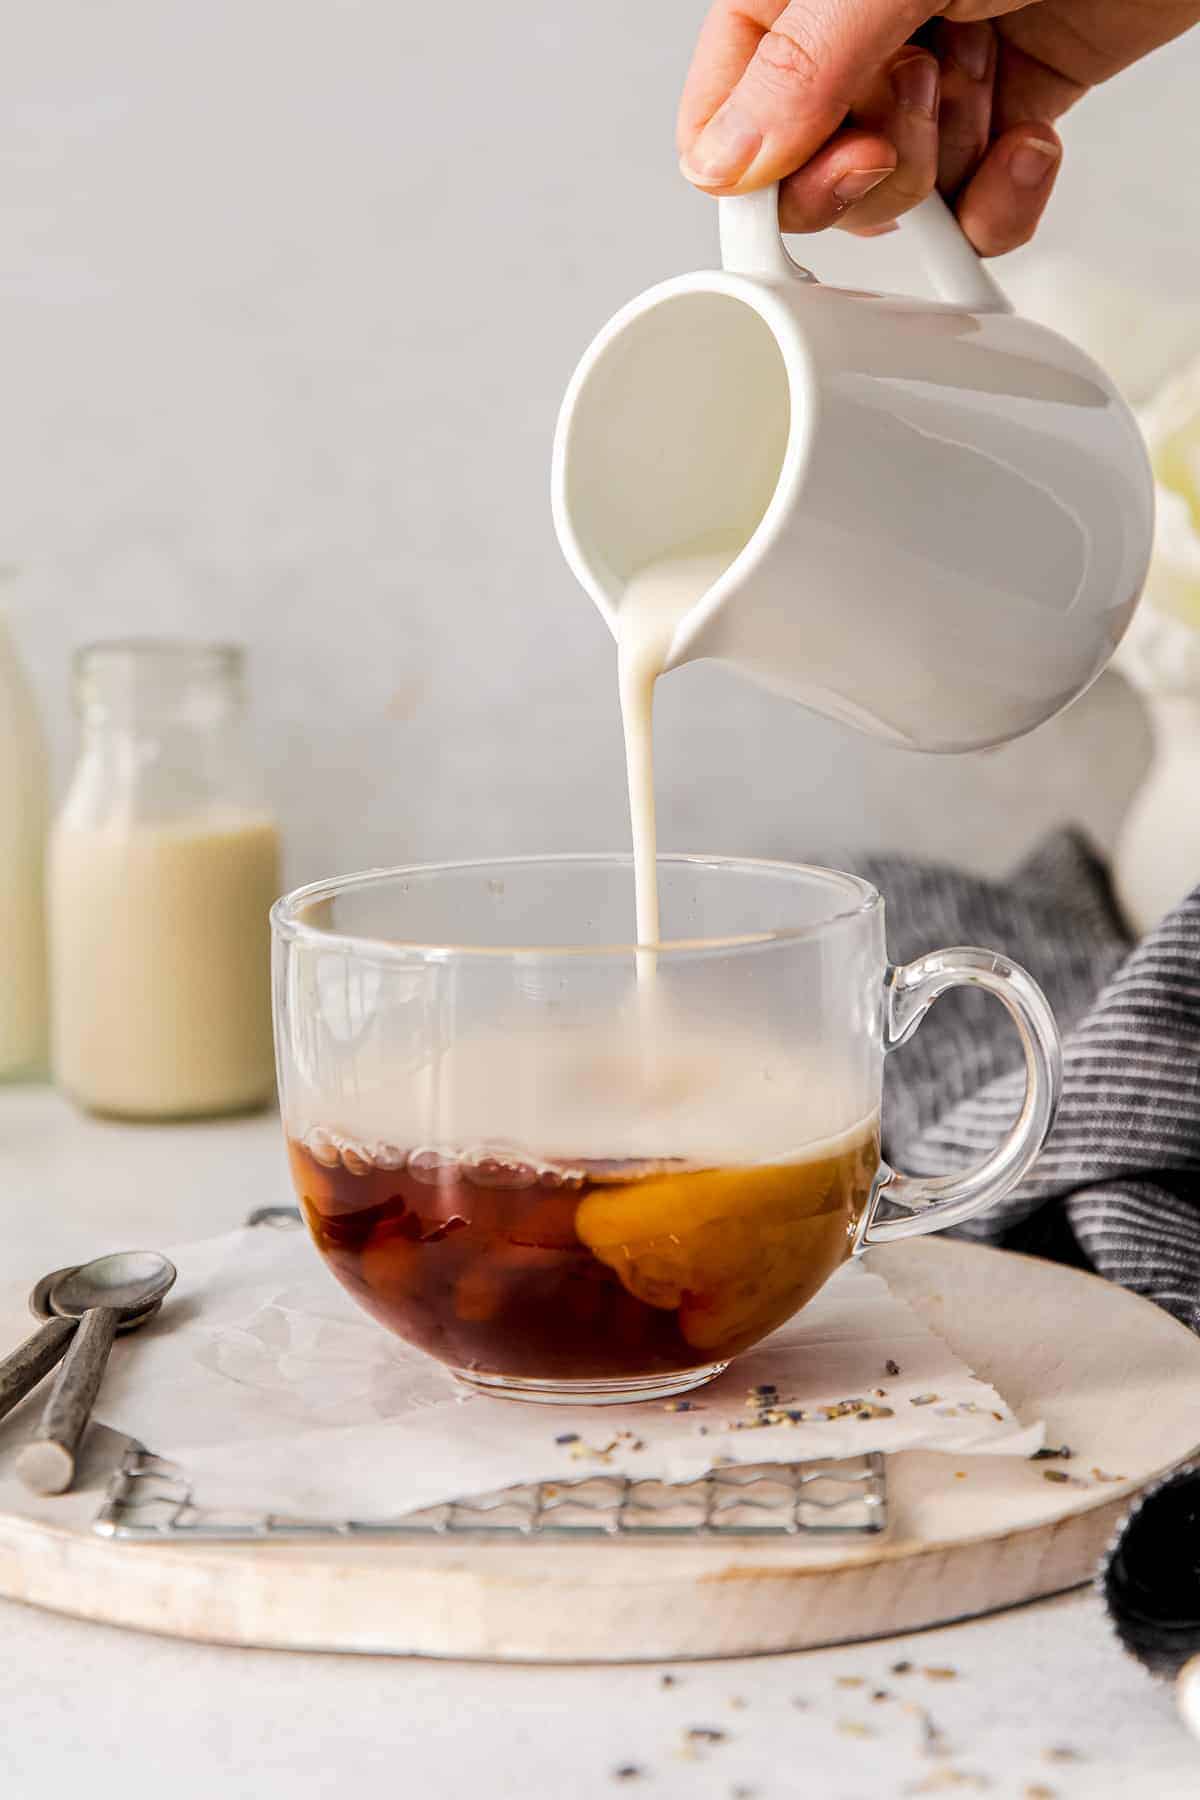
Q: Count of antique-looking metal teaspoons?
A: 2